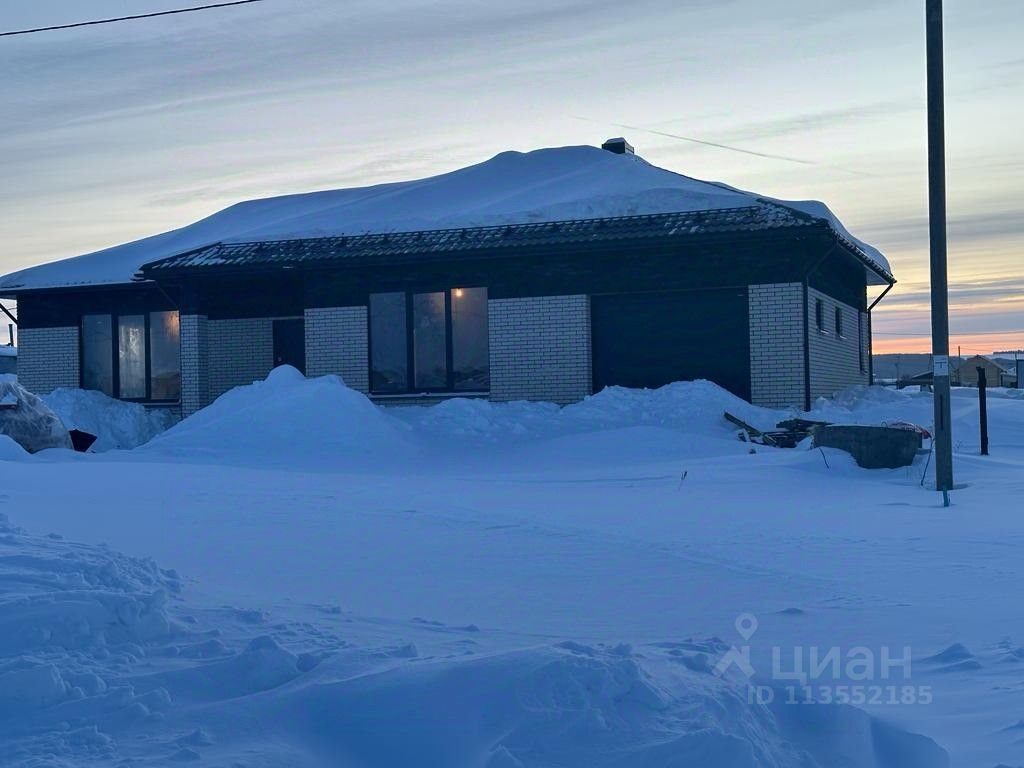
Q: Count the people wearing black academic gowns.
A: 0